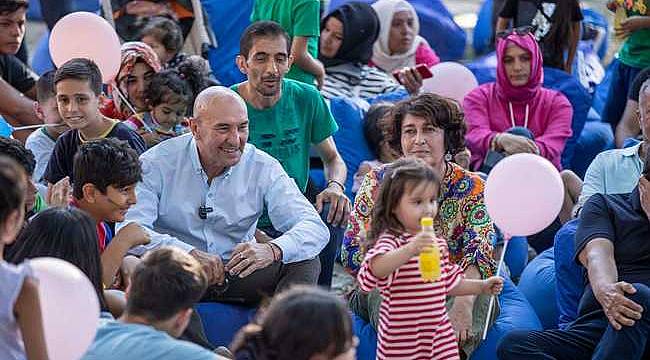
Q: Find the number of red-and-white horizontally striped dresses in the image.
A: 1